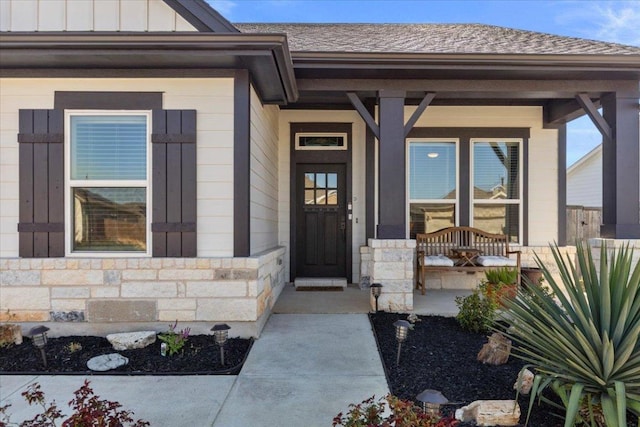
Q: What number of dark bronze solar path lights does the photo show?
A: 5